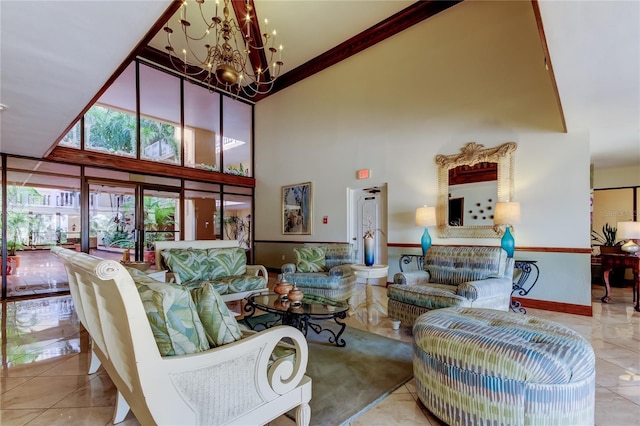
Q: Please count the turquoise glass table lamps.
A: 2